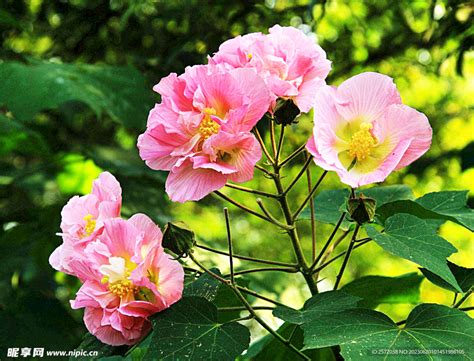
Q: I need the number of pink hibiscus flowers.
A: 5